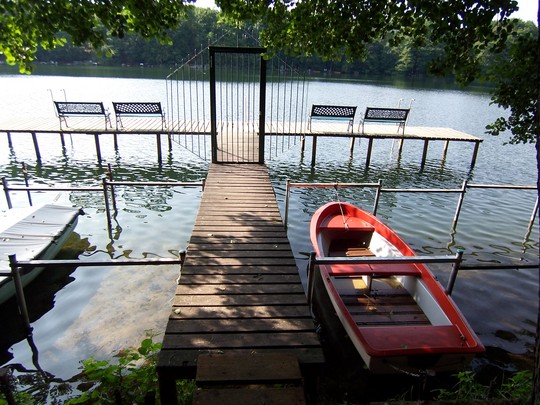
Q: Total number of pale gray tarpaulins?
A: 1